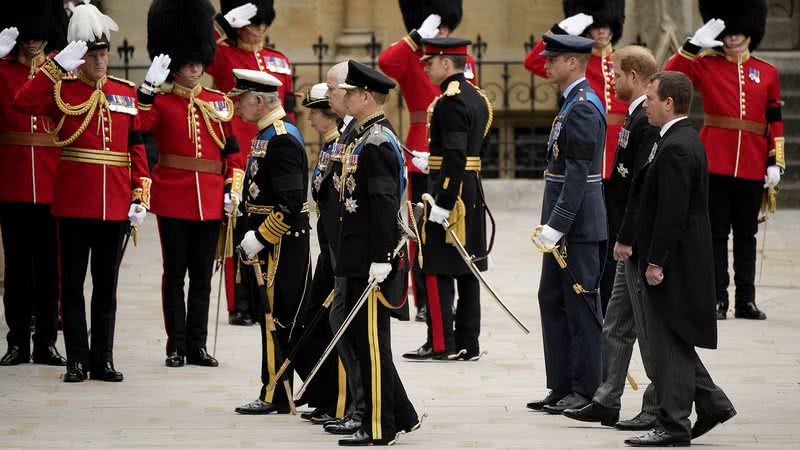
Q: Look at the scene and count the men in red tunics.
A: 7